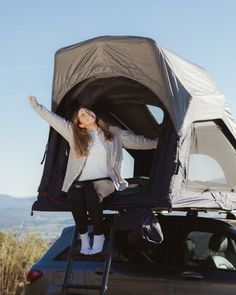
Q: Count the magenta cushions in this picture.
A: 0